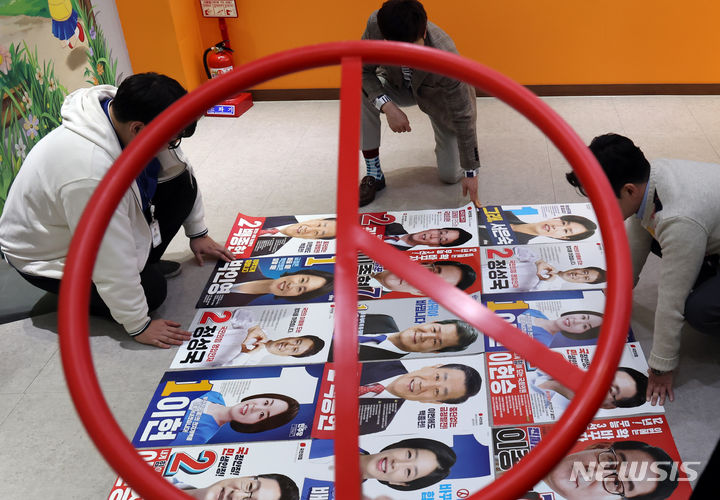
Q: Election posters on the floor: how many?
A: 15